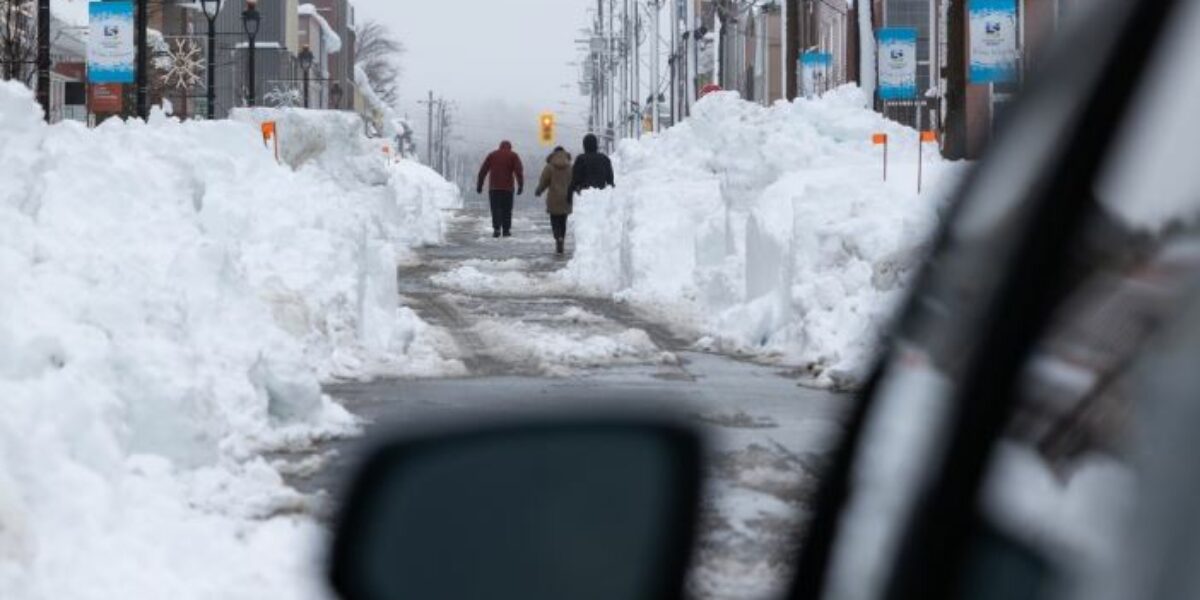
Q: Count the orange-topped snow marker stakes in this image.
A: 4